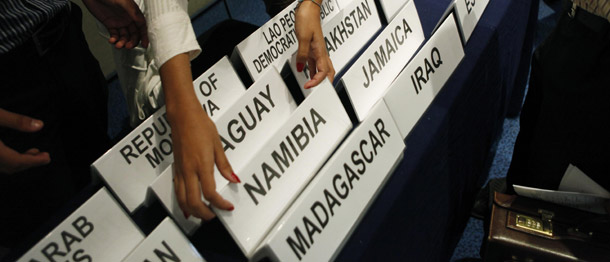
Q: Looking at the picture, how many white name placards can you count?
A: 12